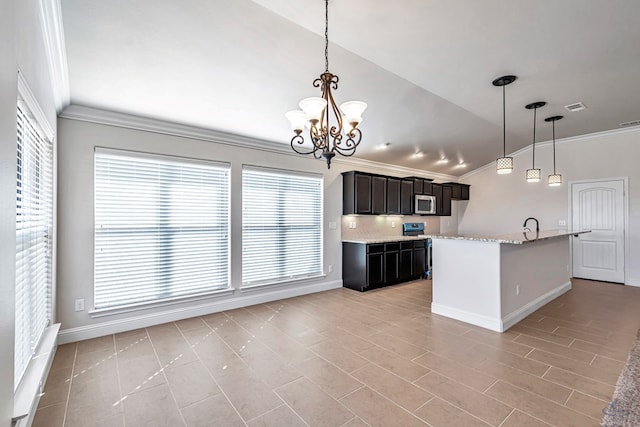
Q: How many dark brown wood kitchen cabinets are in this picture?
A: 14